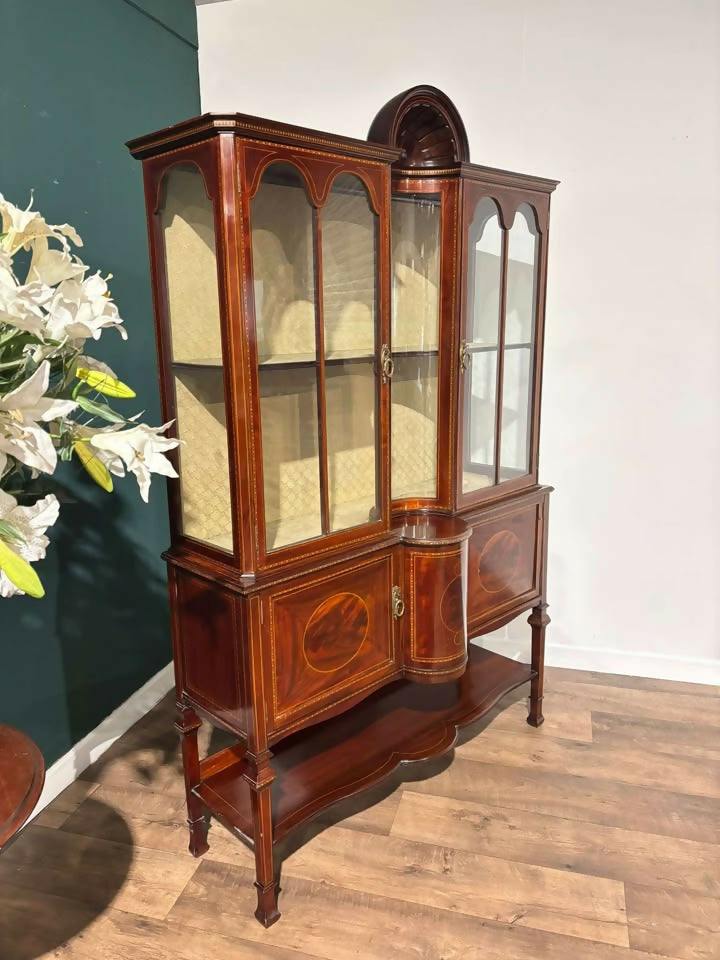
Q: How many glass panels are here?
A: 6